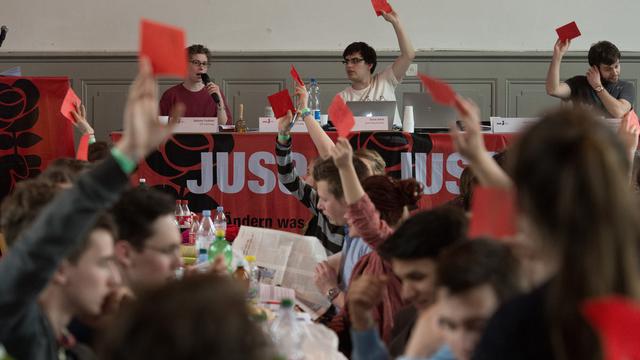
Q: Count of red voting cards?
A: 12